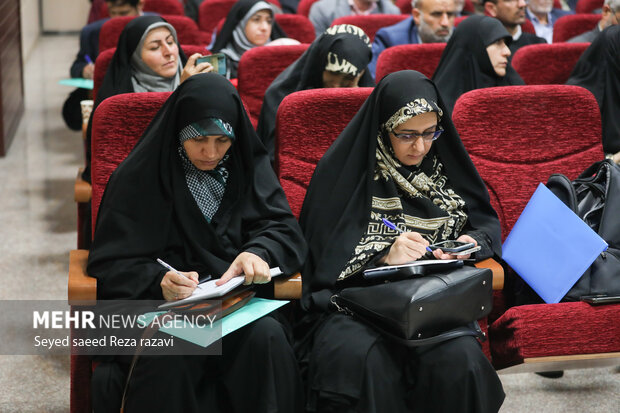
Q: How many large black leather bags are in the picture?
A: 2